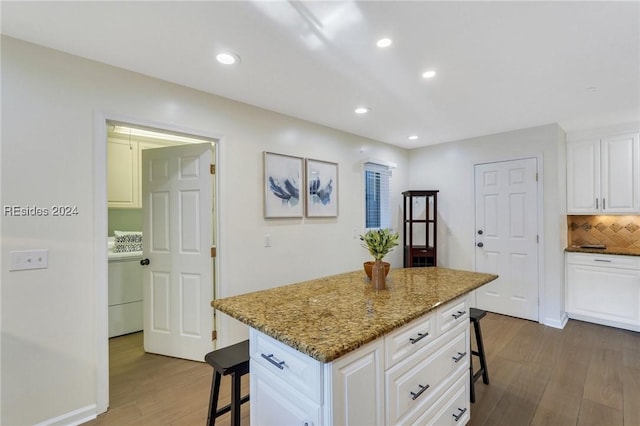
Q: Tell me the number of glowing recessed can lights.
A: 5